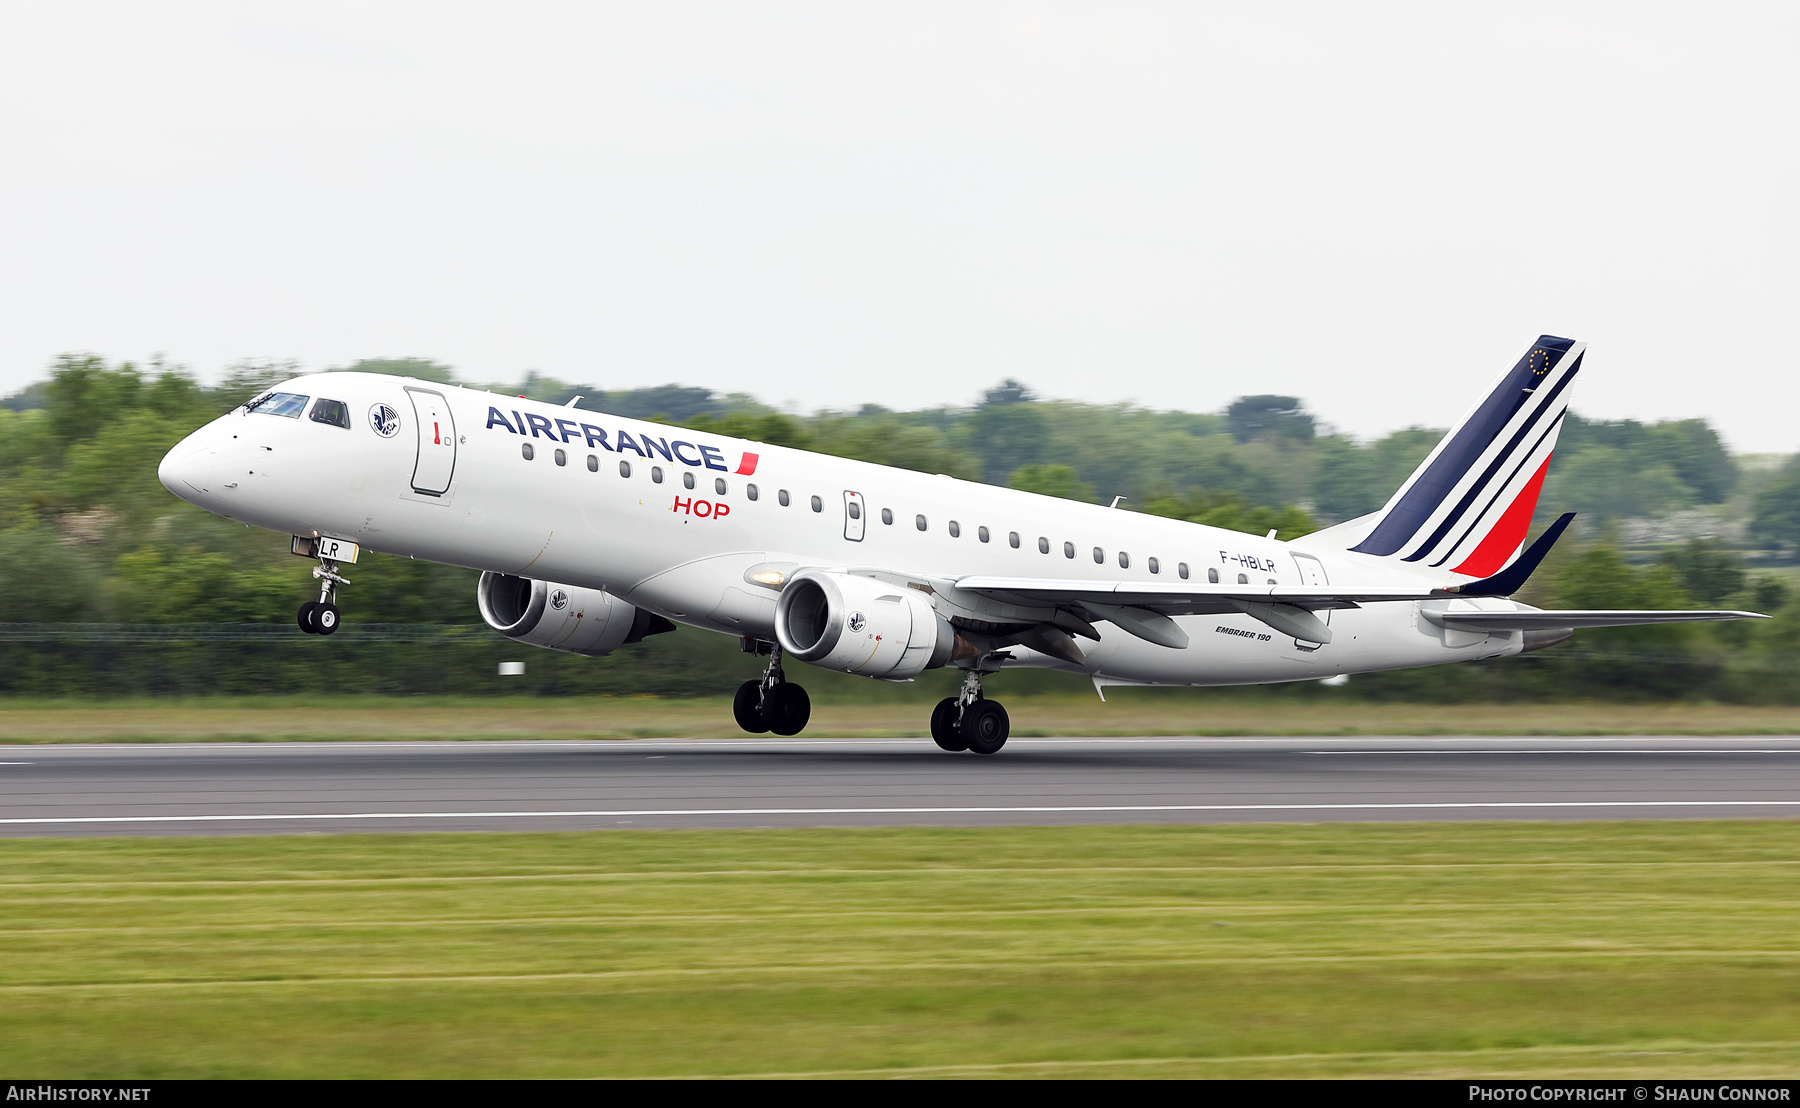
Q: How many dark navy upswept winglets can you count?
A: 1